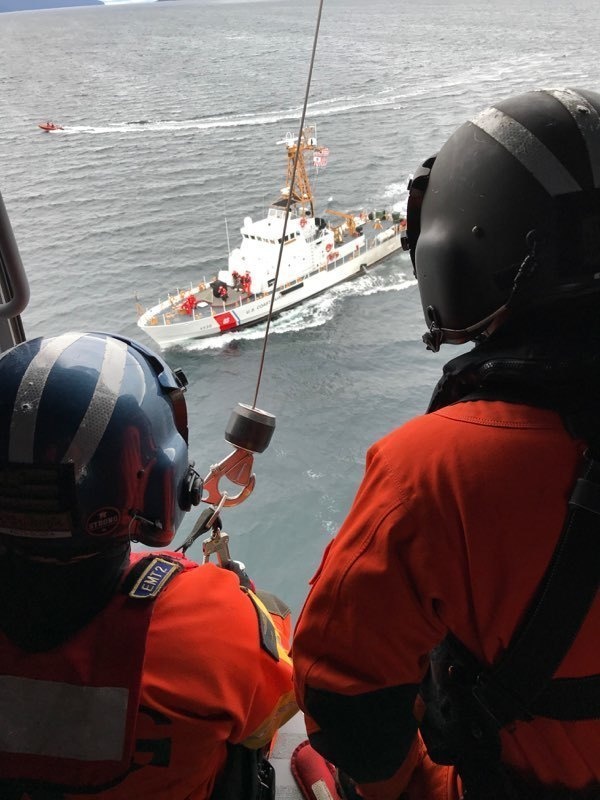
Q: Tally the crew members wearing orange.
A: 2